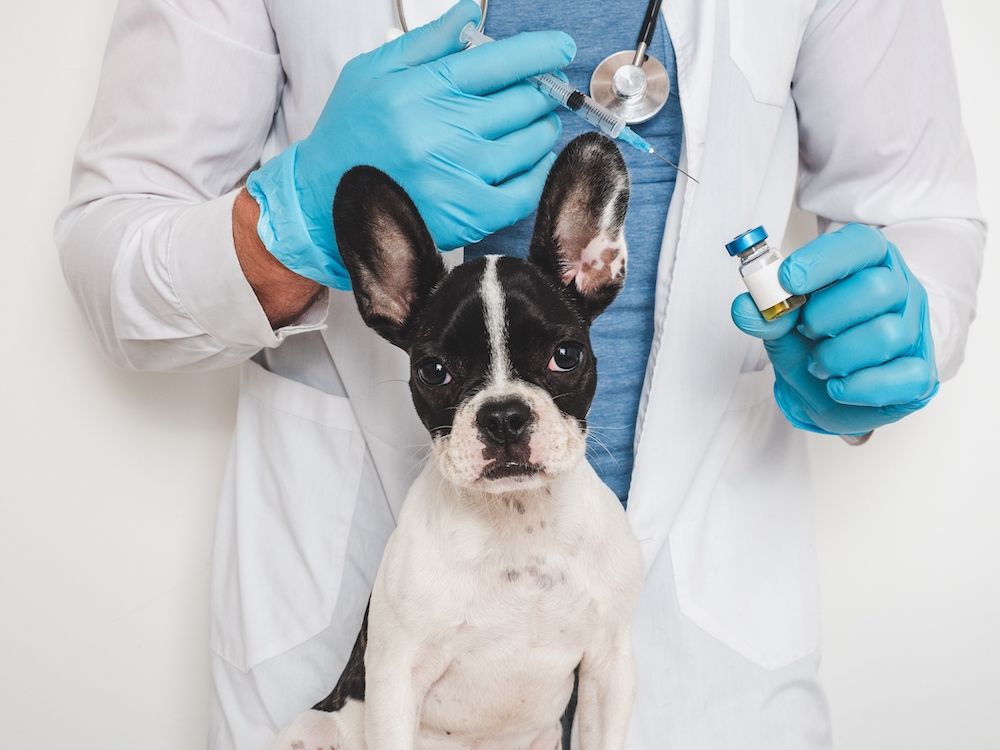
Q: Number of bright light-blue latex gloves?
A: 2